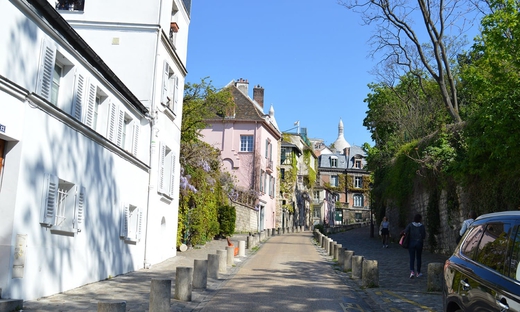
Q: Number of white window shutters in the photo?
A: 14